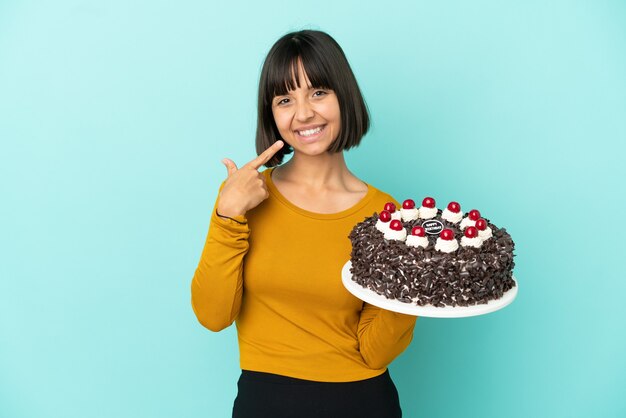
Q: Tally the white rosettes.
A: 11